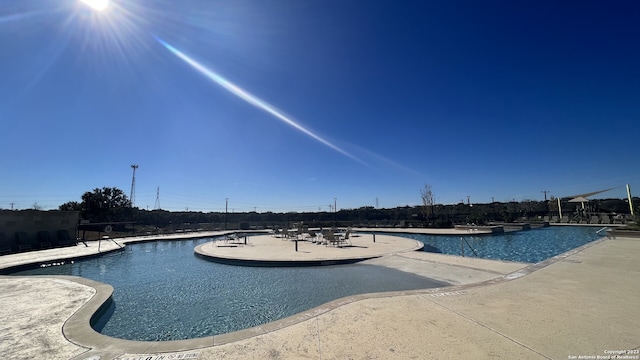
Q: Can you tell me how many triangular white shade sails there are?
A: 1